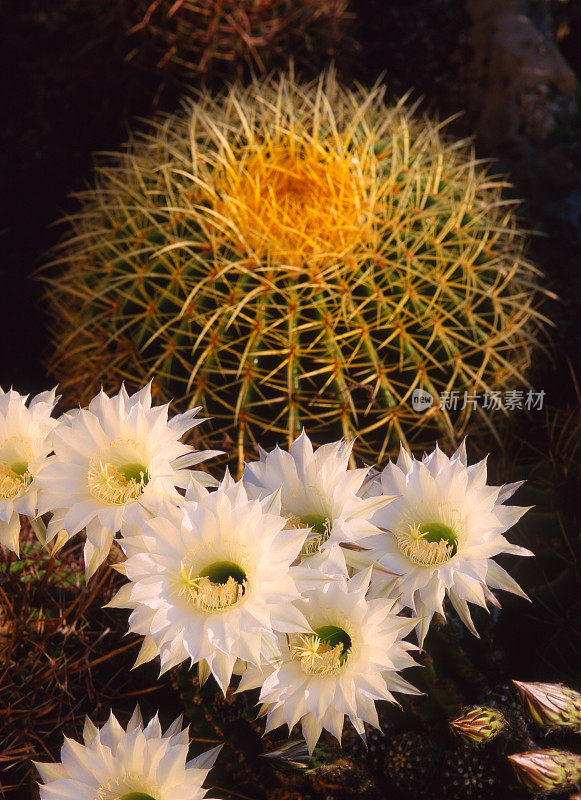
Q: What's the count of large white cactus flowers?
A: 7